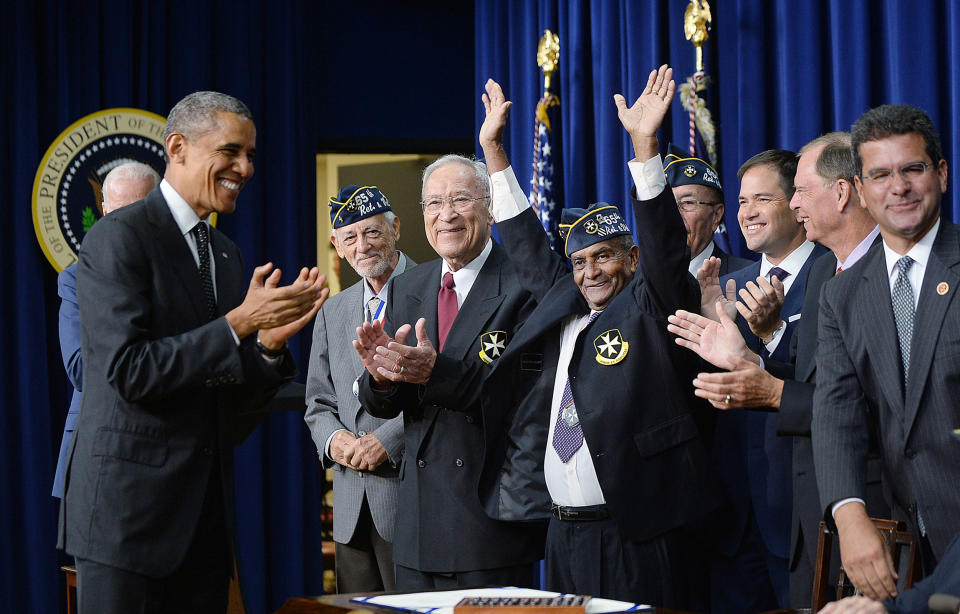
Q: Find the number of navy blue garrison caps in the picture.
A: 3